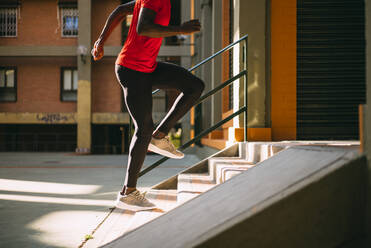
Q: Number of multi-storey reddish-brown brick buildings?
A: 1